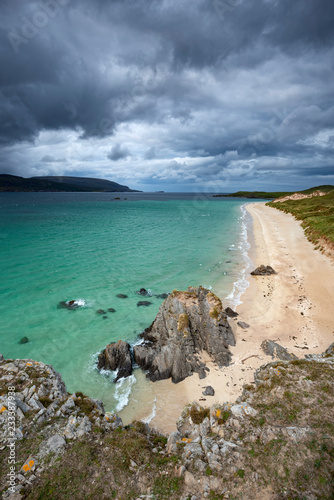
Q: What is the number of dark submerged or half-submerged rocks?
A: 9